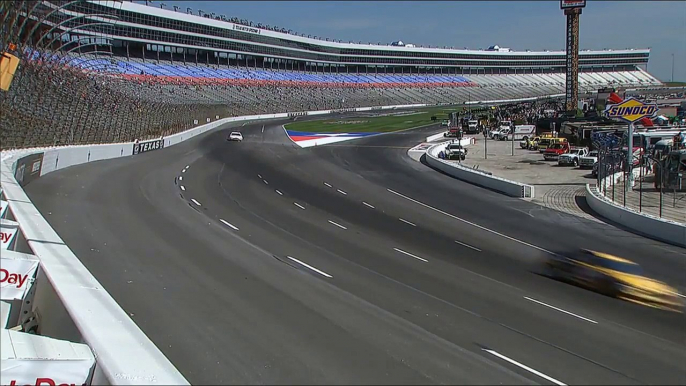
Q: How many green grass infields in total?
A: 1